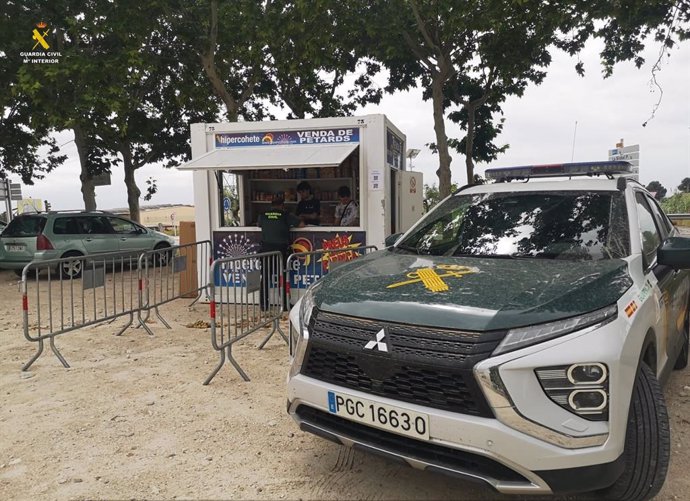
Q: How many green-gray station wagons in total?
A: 1